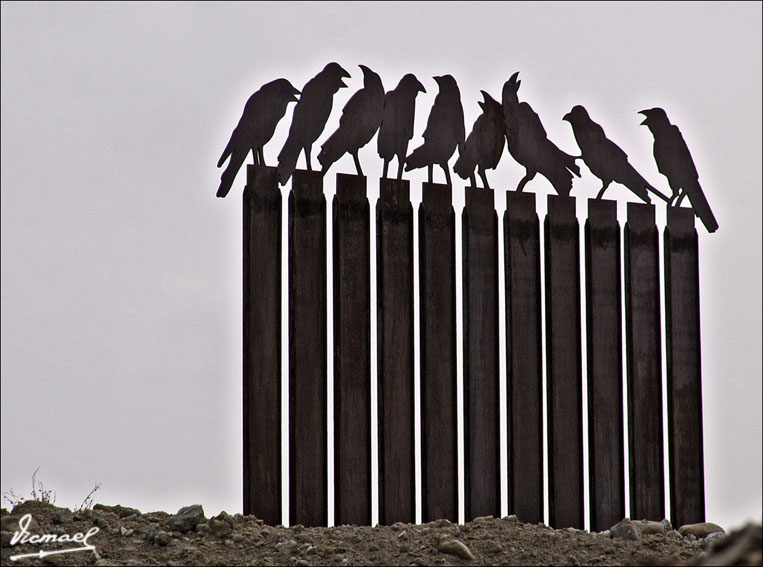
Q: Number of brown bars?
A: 11